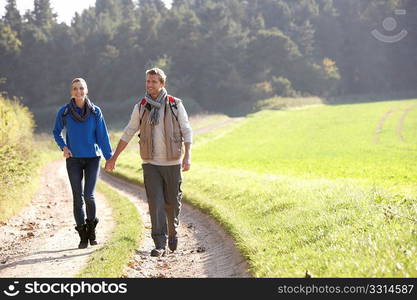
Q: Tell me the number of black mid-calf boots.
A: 2